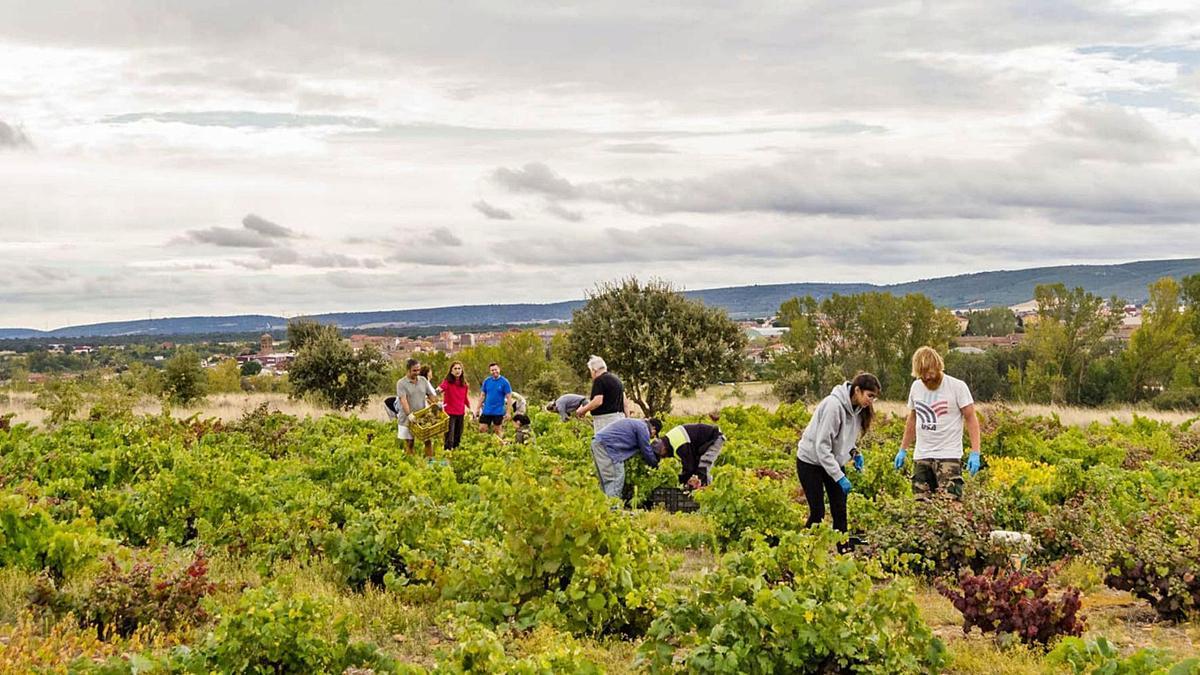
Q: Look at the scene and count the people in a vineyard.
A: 13